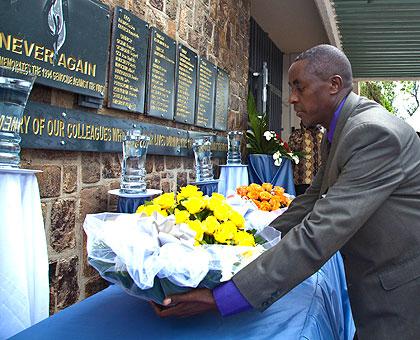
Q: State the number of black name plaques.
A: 5